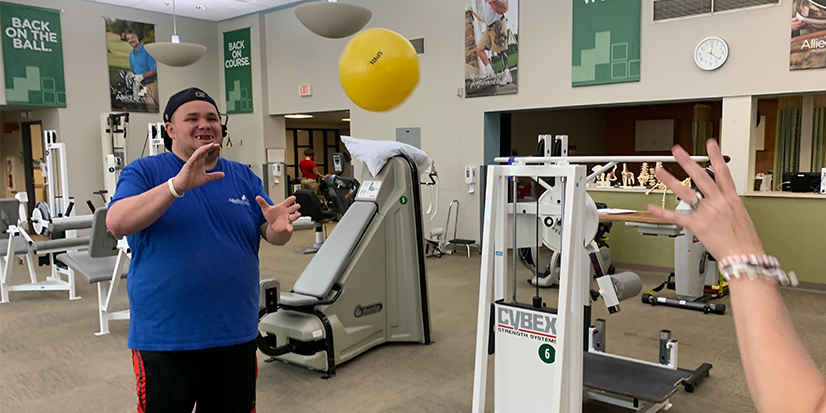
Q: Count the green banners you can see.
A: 3